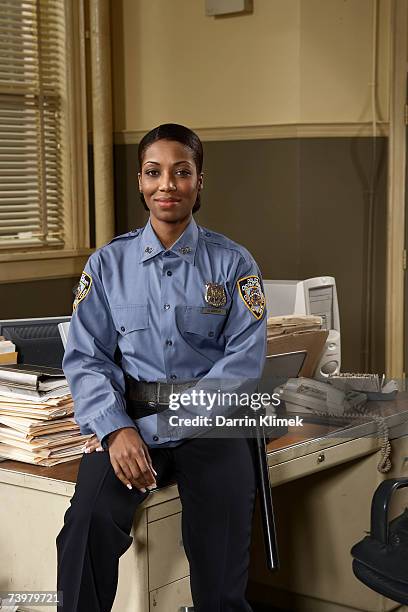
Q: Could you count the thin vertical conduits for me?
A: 1